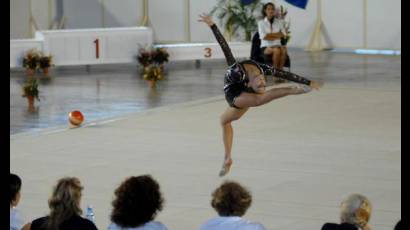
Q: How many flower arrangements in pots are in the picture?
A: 6